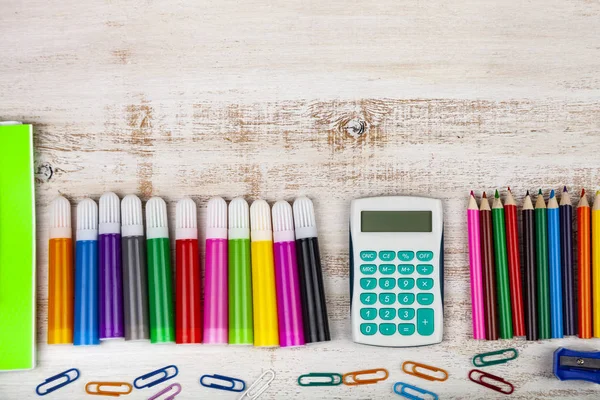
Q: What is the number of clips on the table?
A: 12